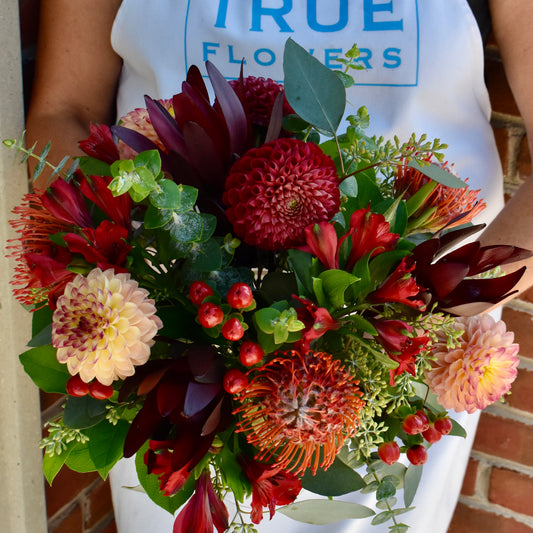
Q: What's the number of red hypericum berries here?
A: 14